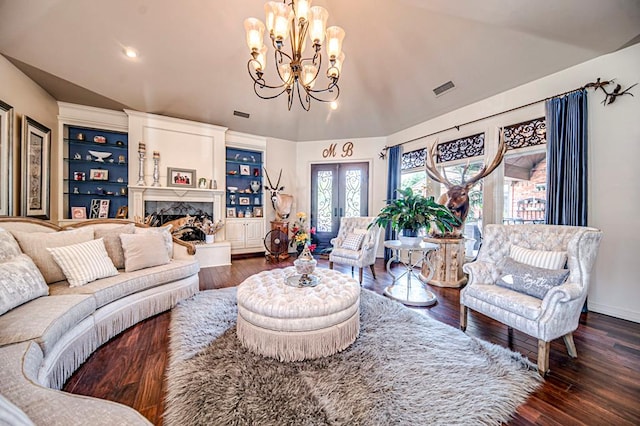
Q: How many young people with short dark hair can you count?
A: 0